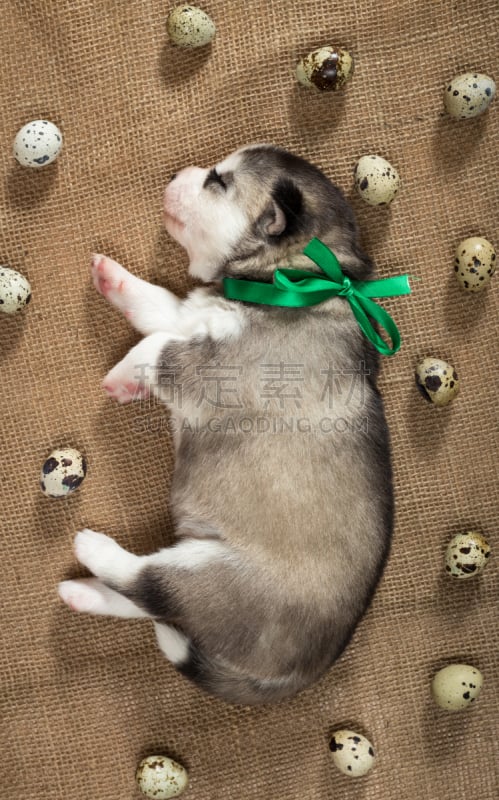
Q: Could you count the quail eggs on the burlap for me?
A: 13